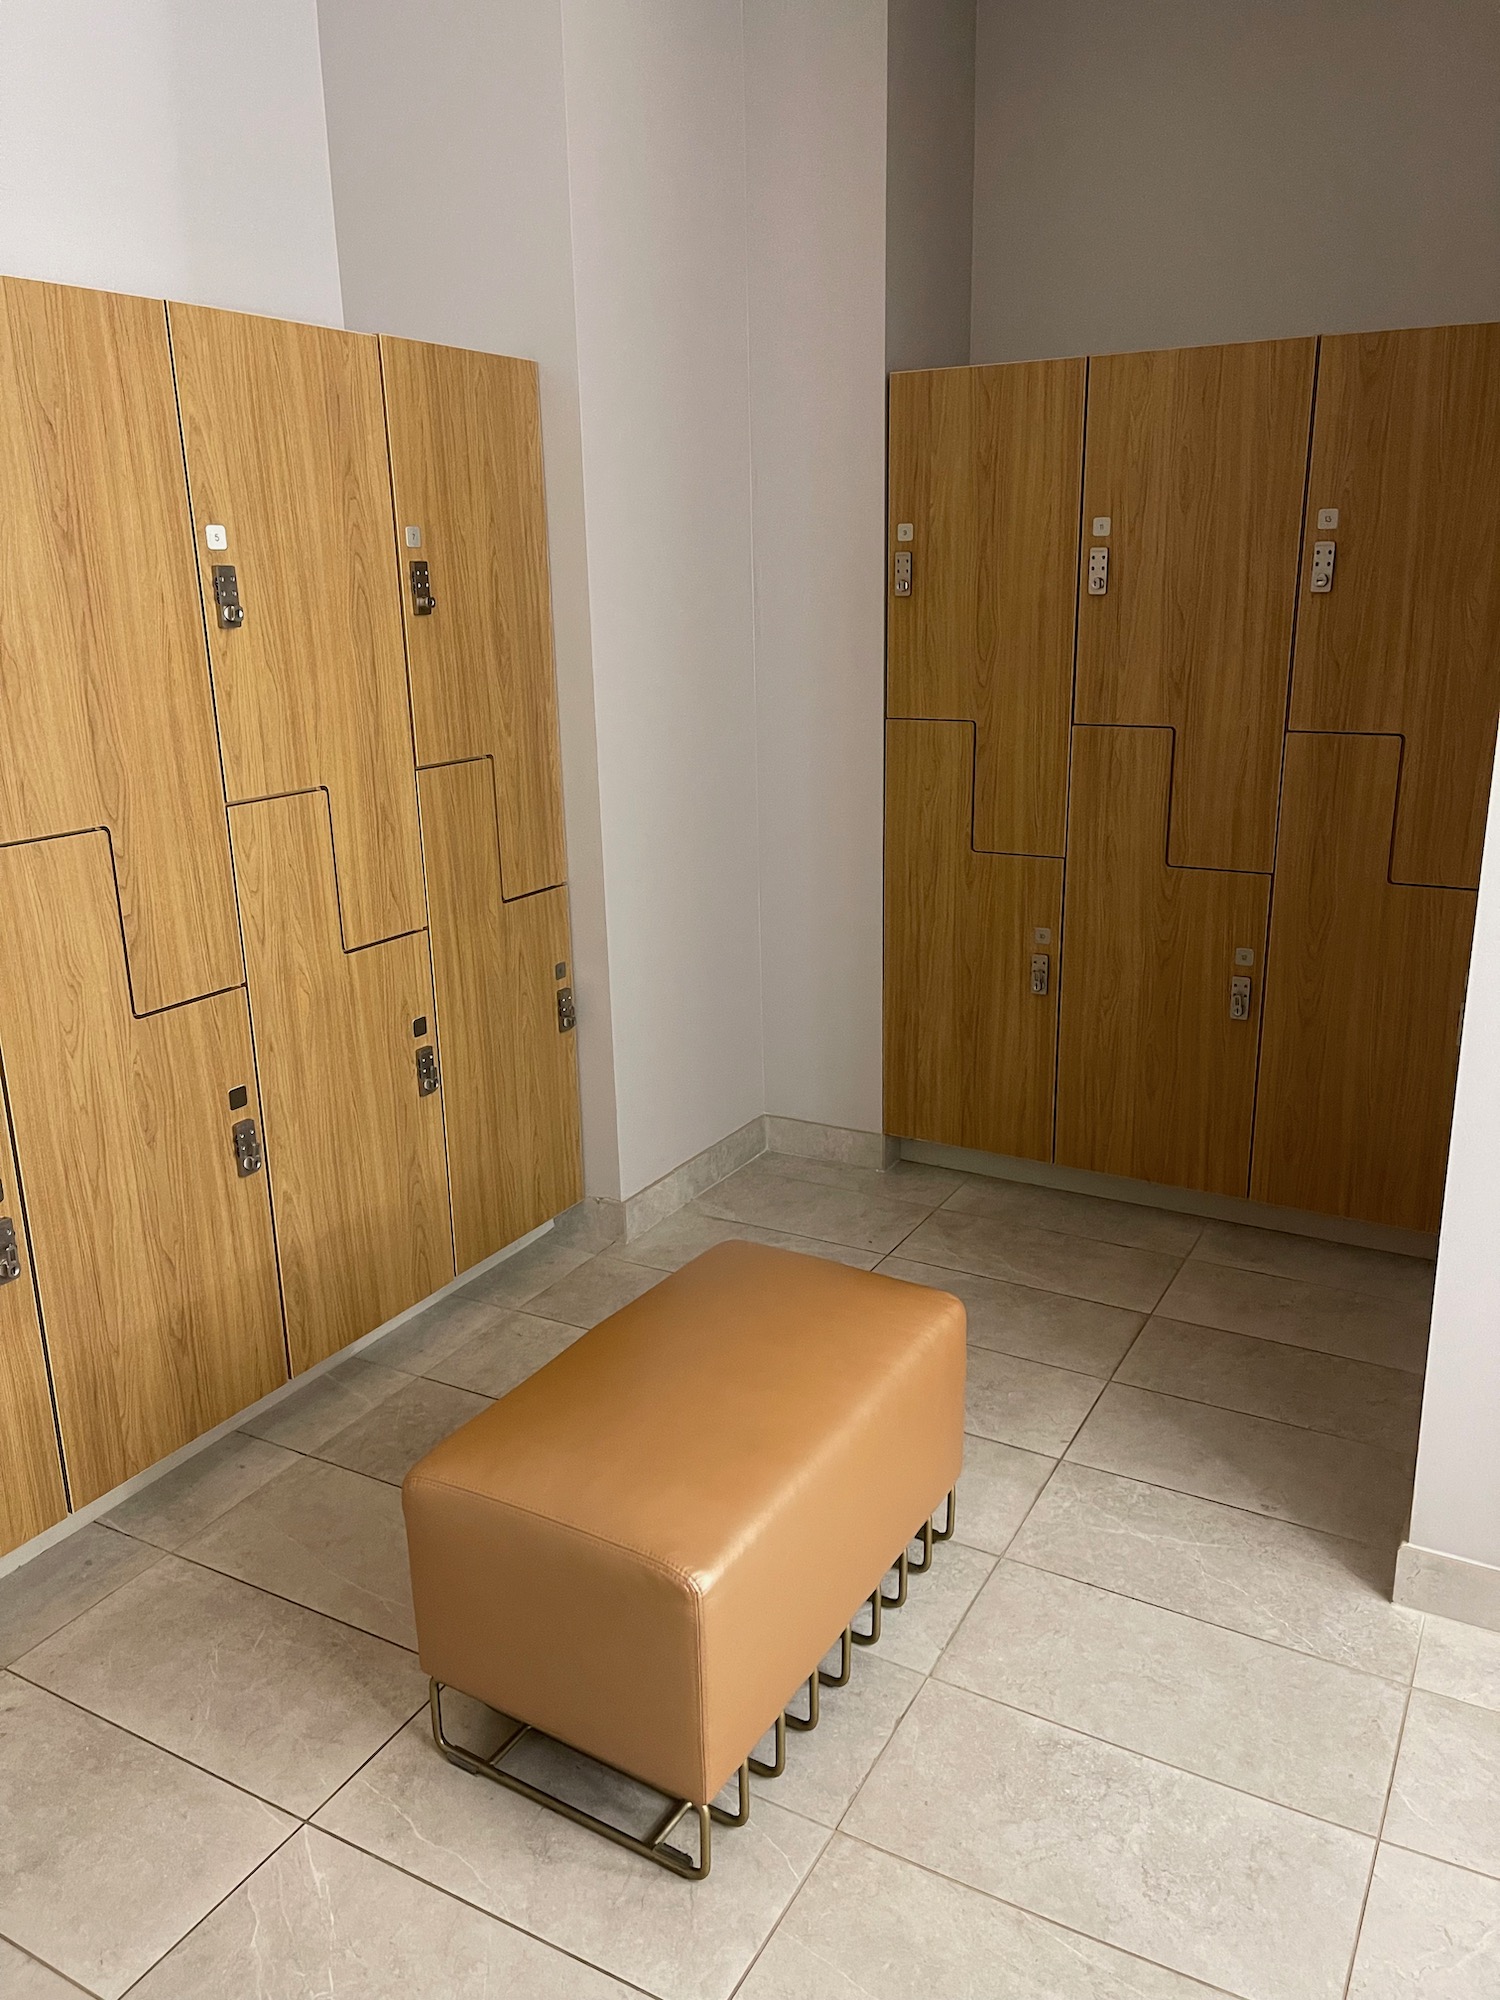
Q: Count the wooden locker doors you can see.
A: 13